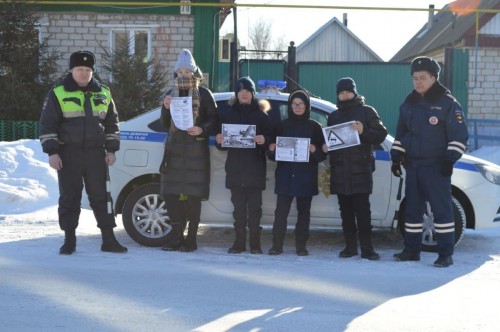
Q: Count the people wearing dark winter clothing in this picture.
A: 6